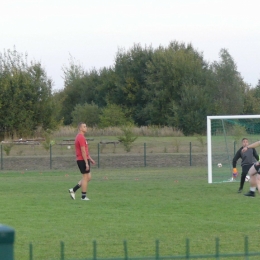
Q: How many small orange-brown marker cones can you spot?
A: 6